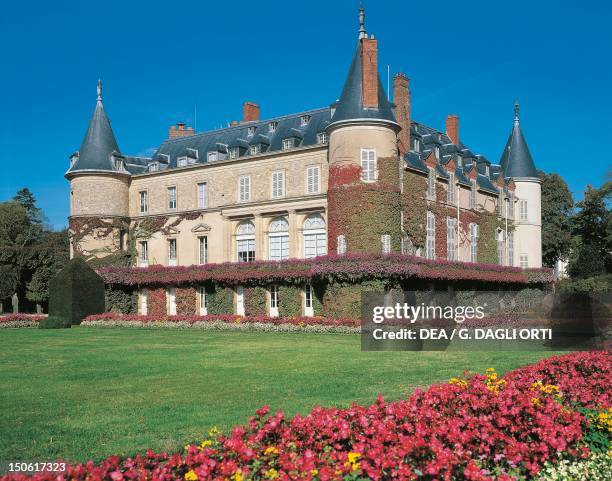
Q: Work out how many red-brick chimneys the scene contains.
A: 5